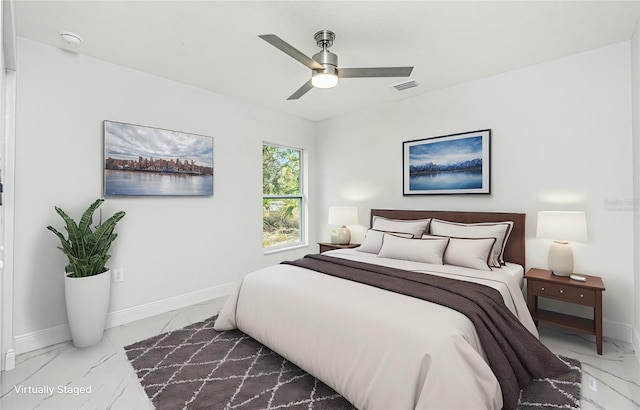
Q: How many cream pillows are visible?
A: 5